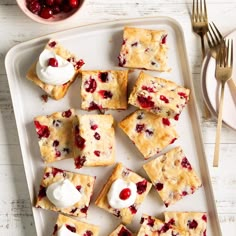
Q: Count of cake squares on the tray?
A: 14